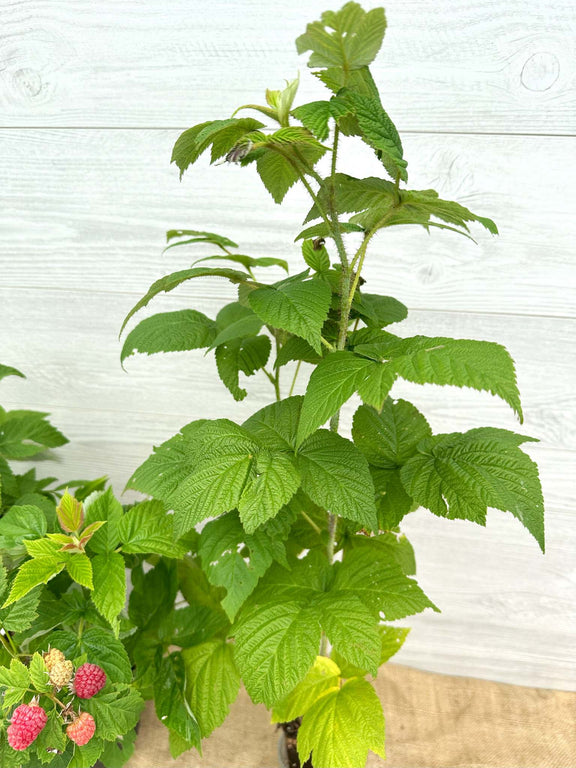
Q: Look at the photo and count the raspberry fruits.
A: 5